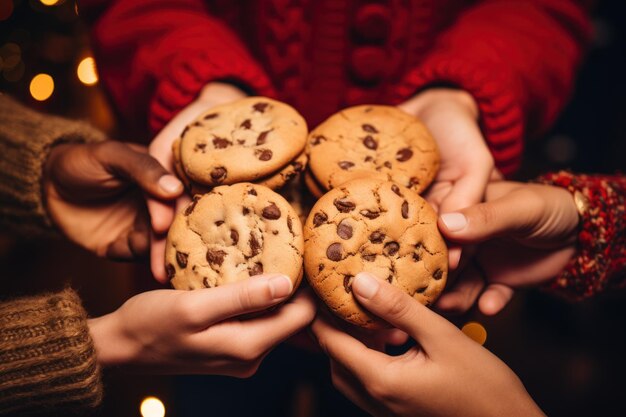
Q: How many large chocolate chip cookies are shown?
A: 4